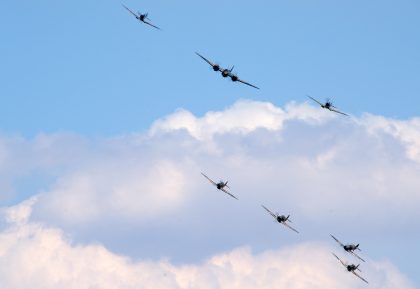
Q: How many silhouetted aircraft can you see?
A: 7